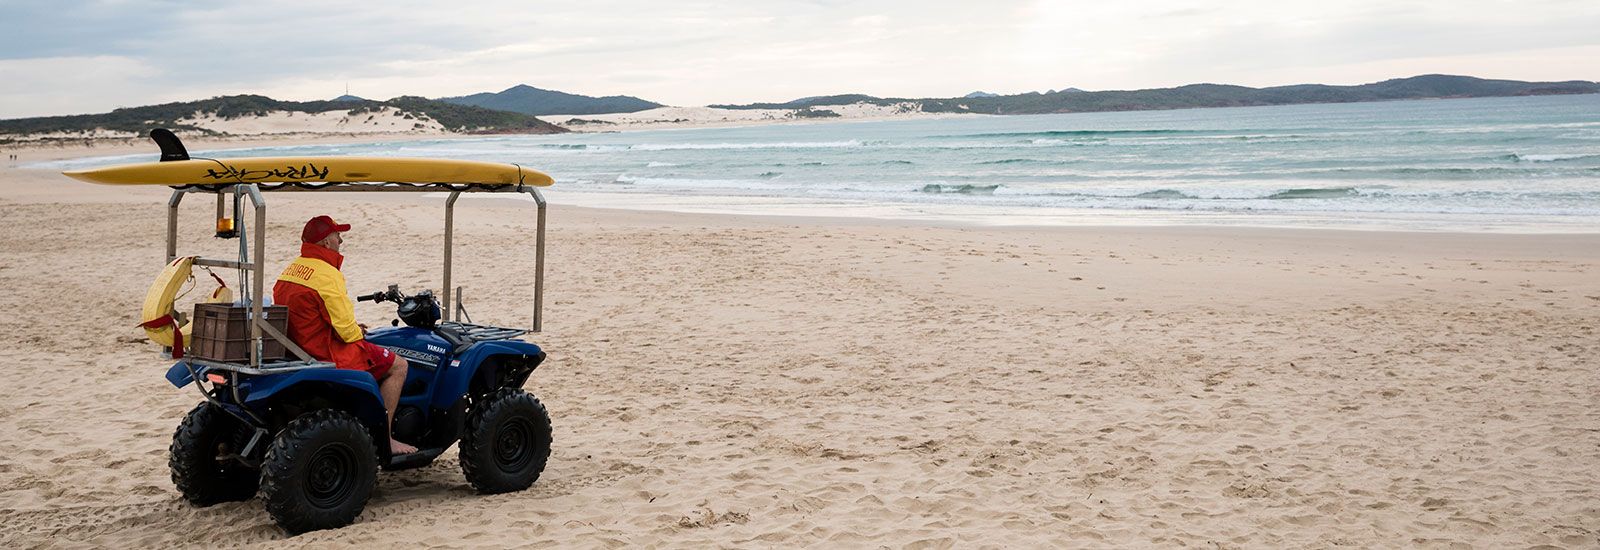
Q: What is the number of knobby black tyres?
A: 3